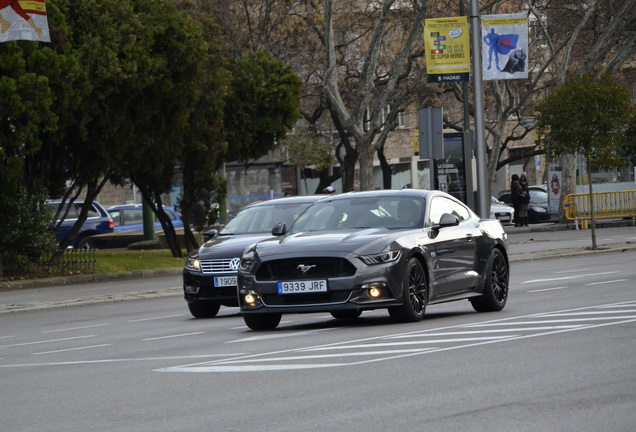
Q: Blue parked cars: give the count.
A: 2